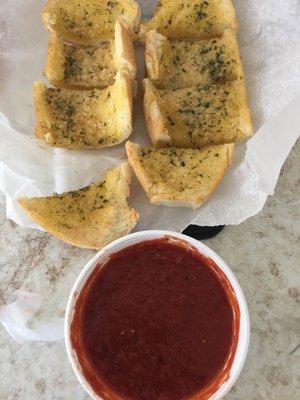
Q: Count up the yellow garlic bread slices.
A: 8